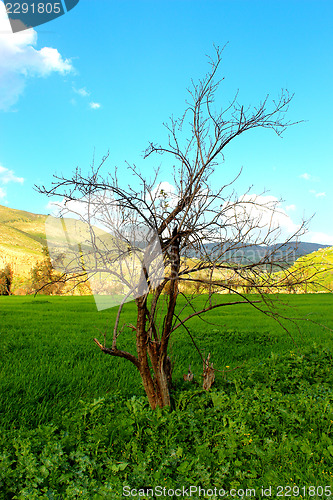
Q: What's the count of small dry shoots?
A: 2